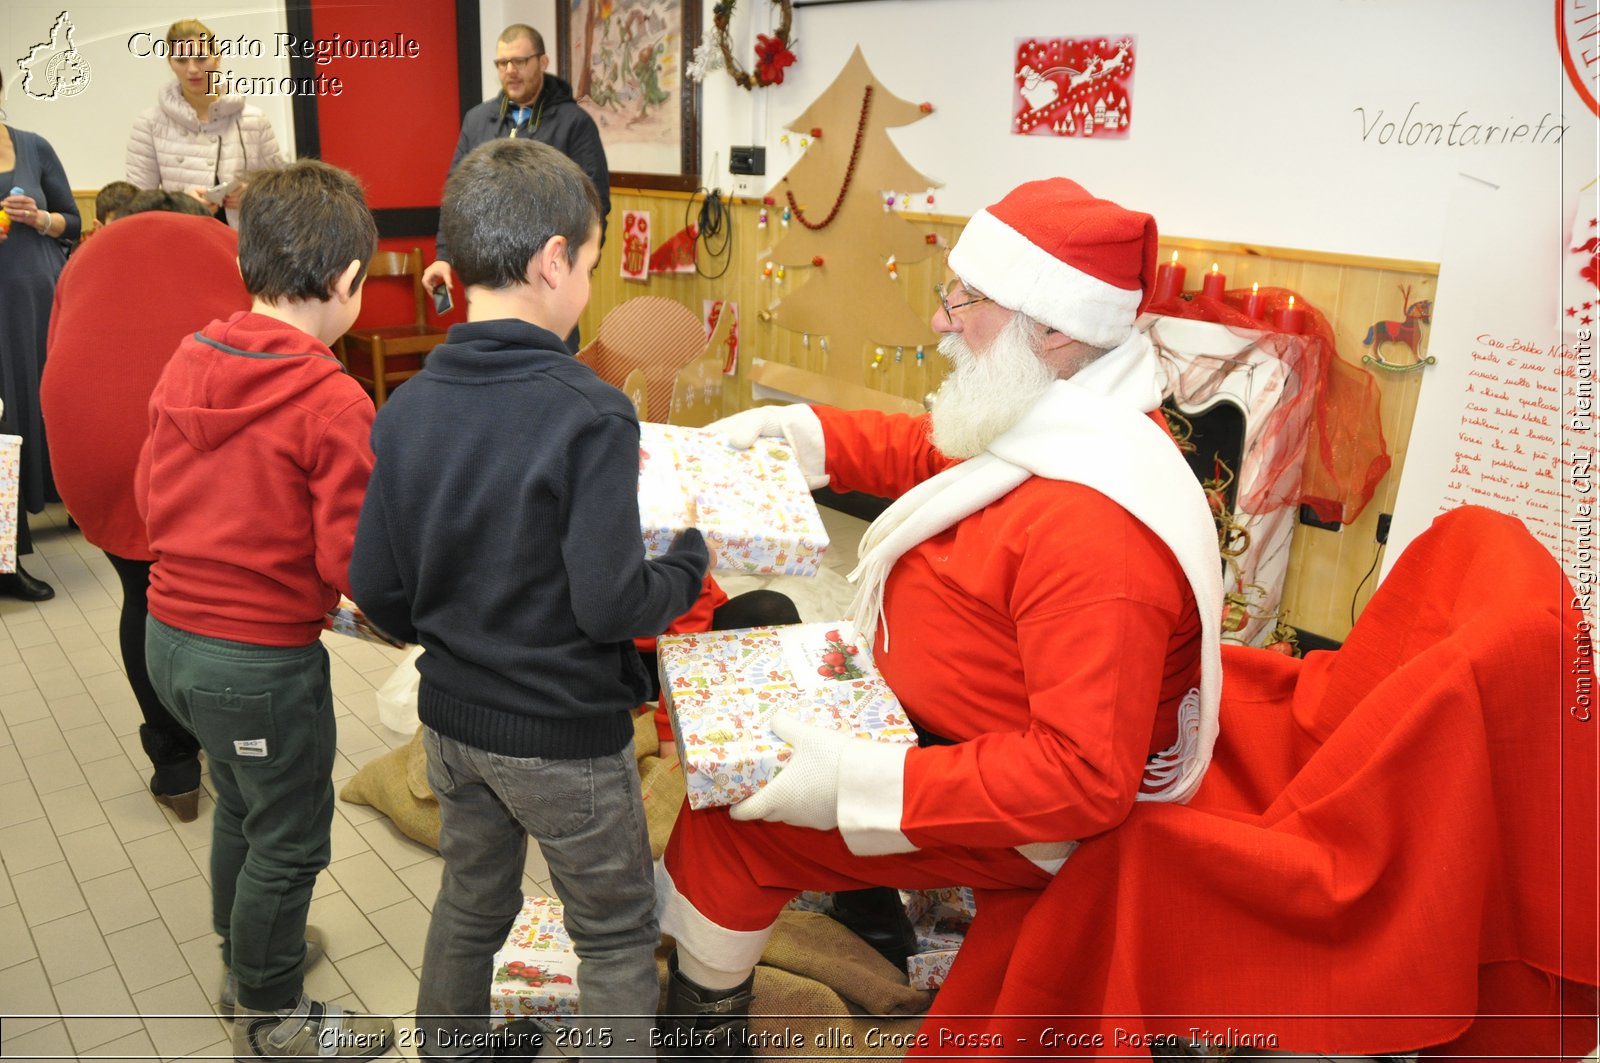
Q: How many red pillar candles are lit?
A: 4